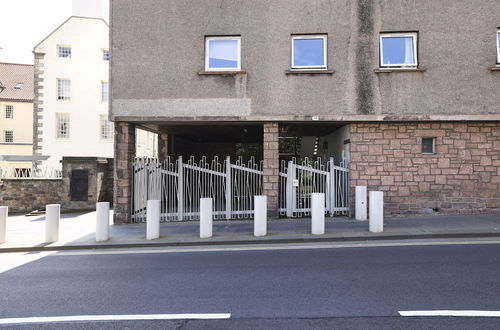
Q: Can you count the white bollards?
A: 9